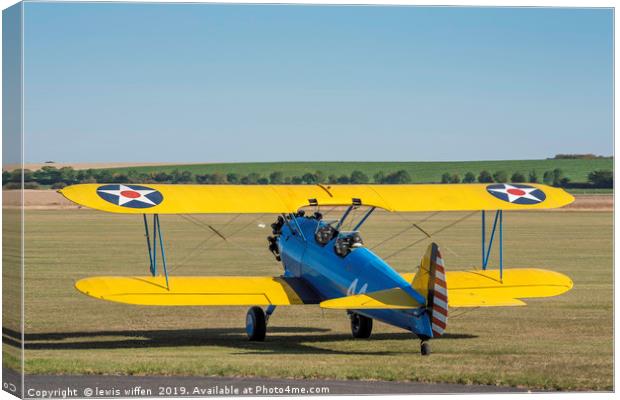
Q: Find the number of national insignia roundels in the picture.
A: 2